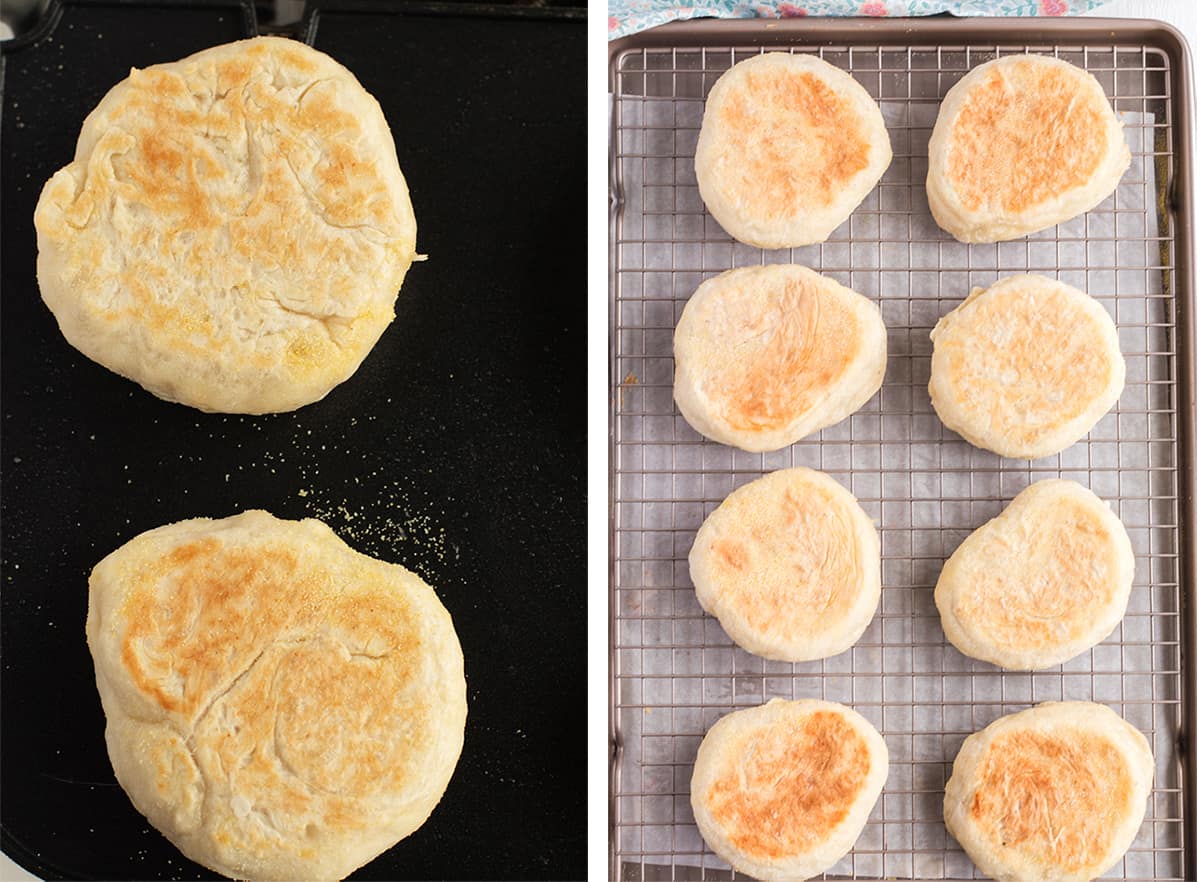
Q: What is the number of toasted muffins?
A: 10